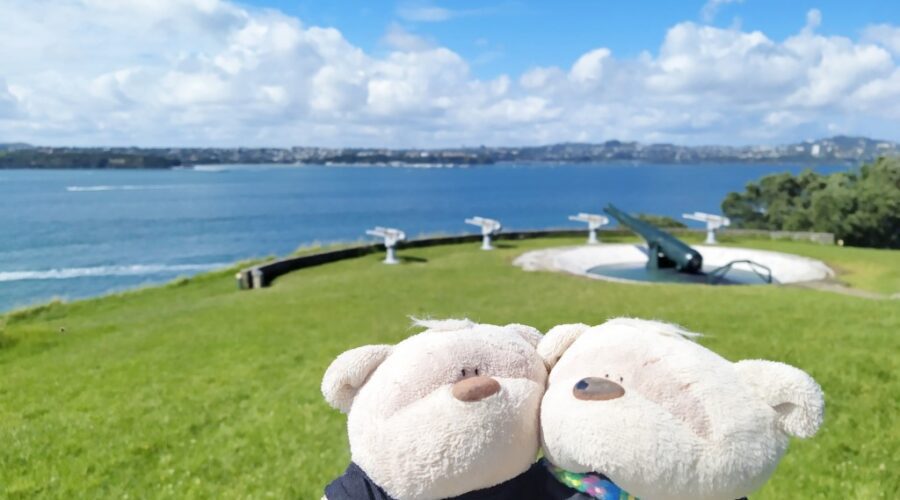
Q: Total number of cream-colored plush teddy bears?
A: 2